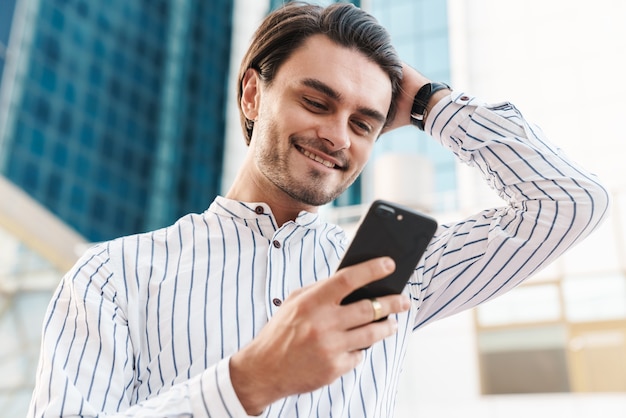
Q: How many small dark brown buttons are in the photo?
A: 4